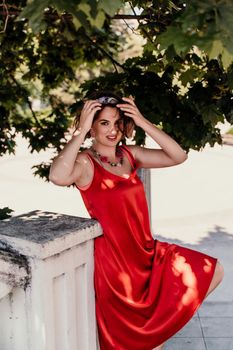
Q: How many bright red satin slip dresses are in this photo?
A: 1